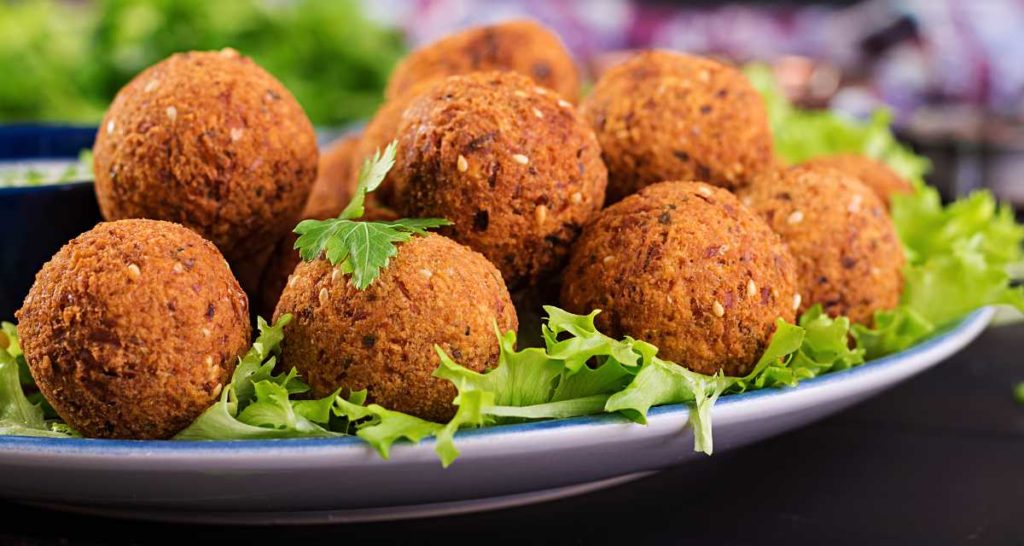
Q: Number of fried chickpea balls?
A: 11